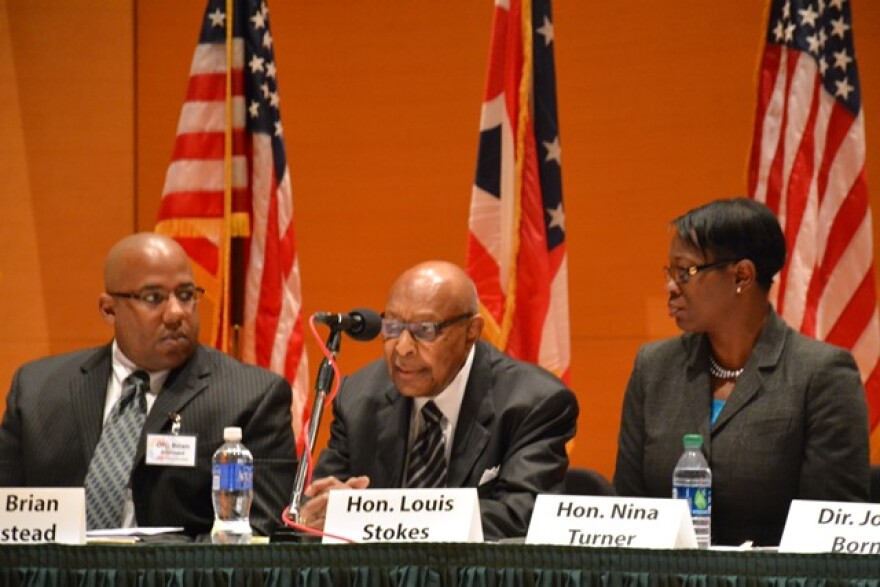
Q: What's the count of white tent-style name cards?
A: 4